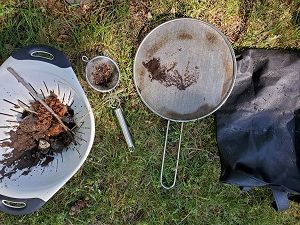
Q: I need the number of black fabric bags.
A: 1